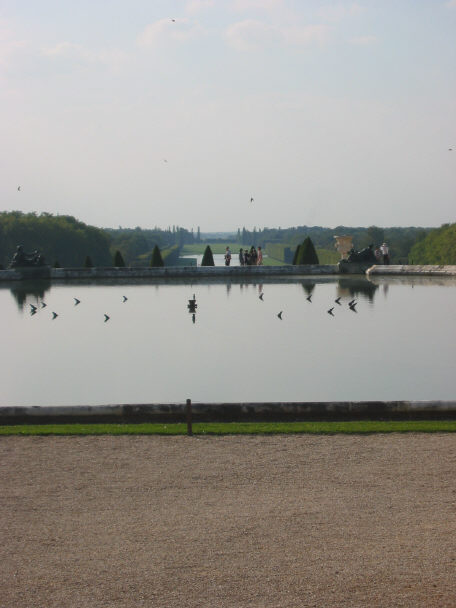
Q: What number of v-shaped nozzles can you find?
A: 14